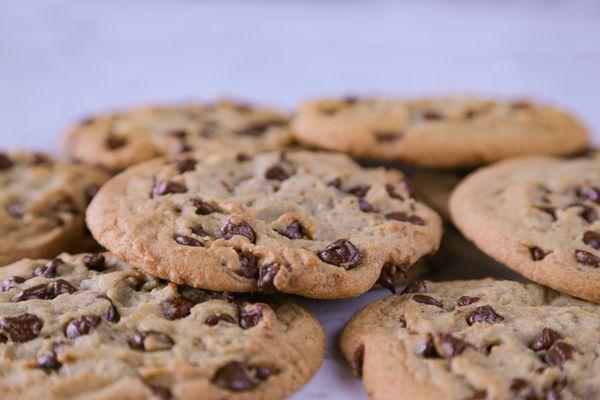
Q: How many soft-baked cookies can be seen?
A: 7